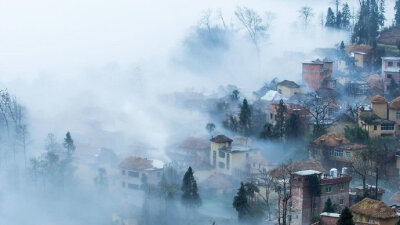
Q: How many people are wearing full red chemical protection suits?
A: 0